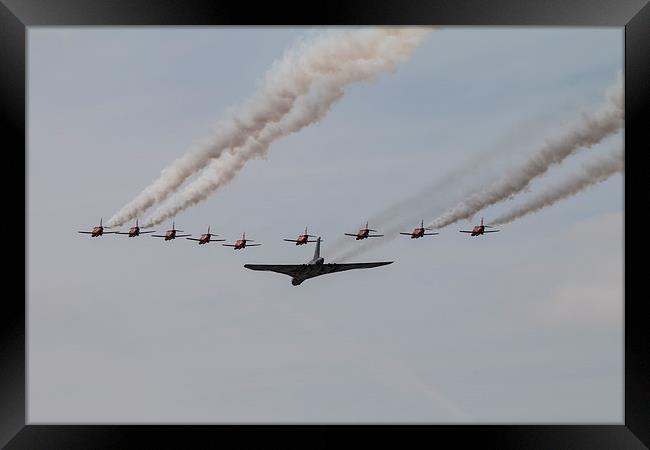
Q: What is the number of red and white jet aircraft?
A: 9